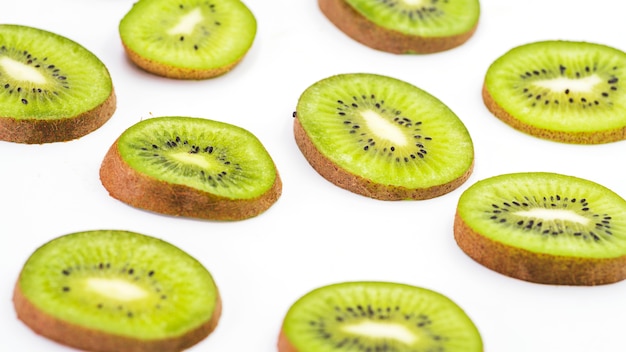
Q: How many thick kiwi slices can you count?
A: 9